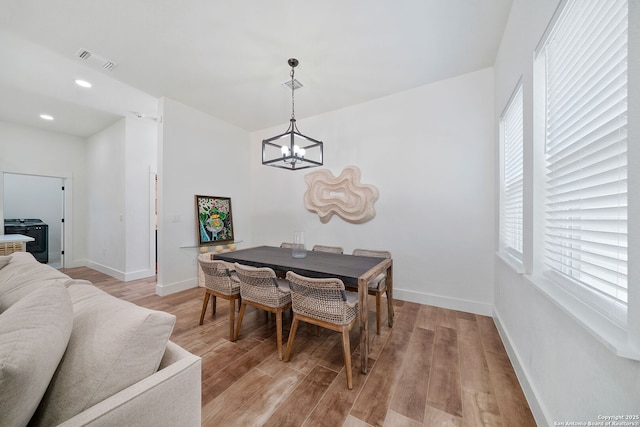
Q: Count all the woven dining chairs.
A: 6